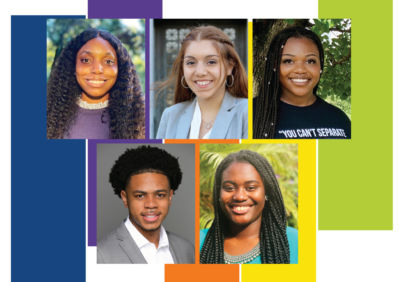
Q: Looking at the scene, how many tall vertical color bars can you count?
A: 5